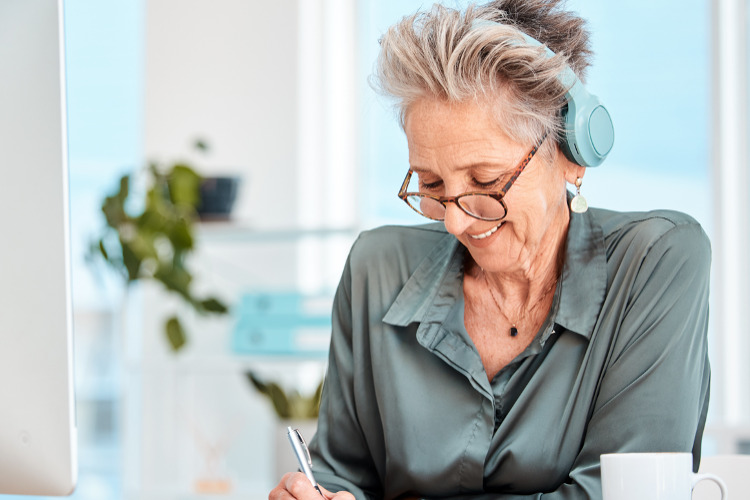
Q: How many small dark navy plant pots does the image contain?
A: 1